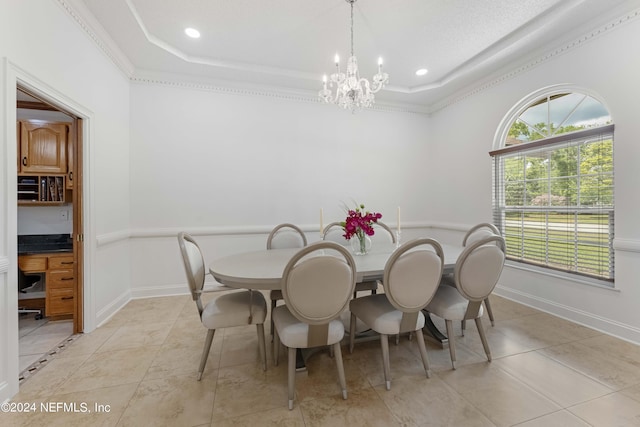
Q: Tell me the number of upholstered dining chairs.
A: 8